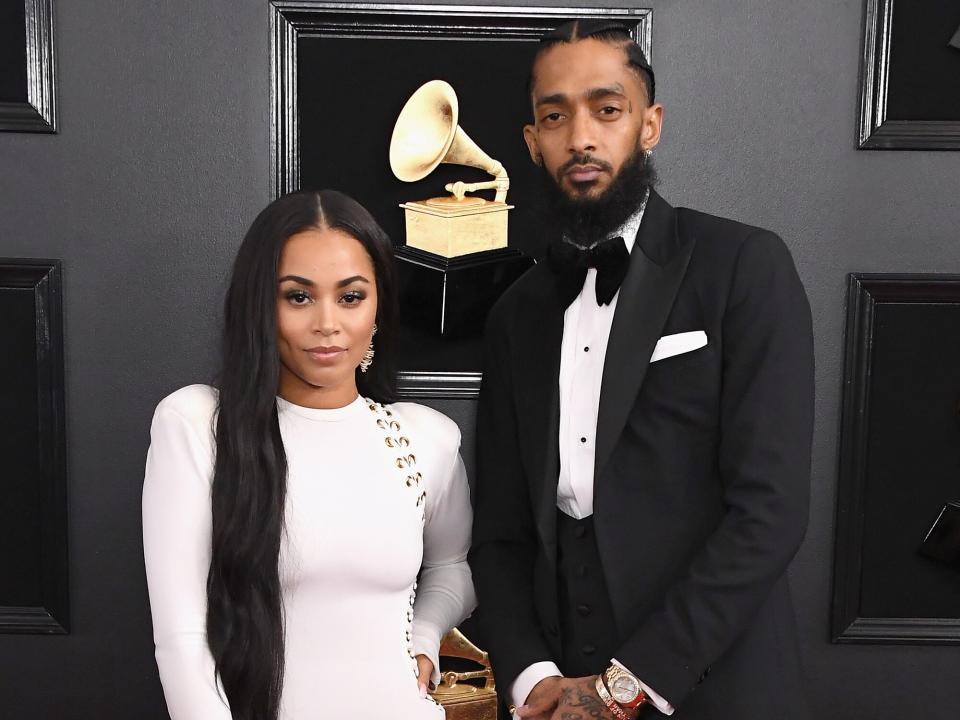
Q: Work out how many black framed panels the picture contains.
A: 5